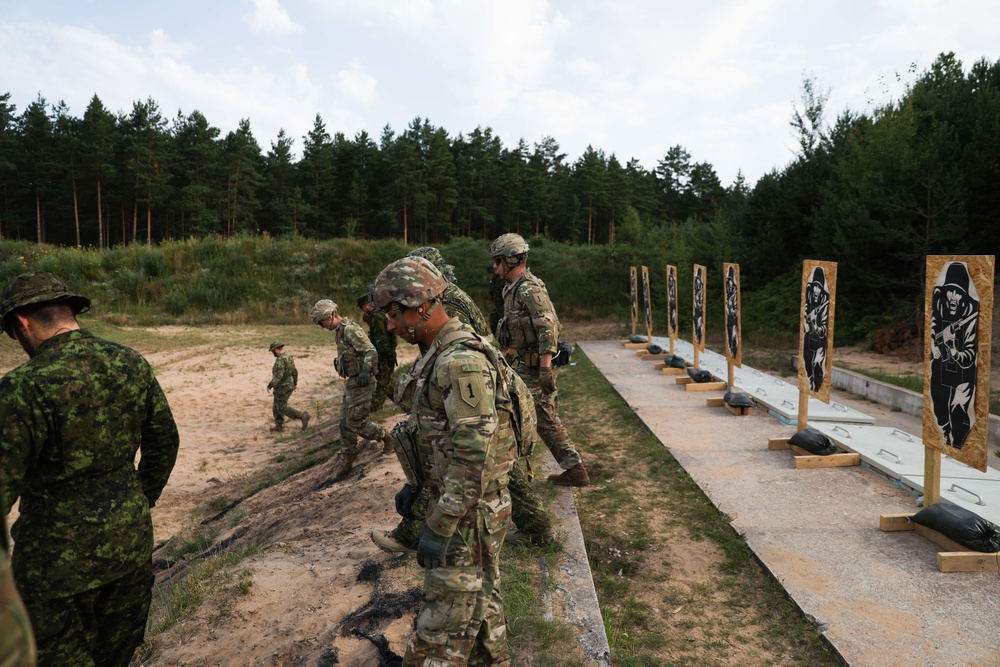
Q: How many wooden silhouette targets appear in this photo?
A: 7